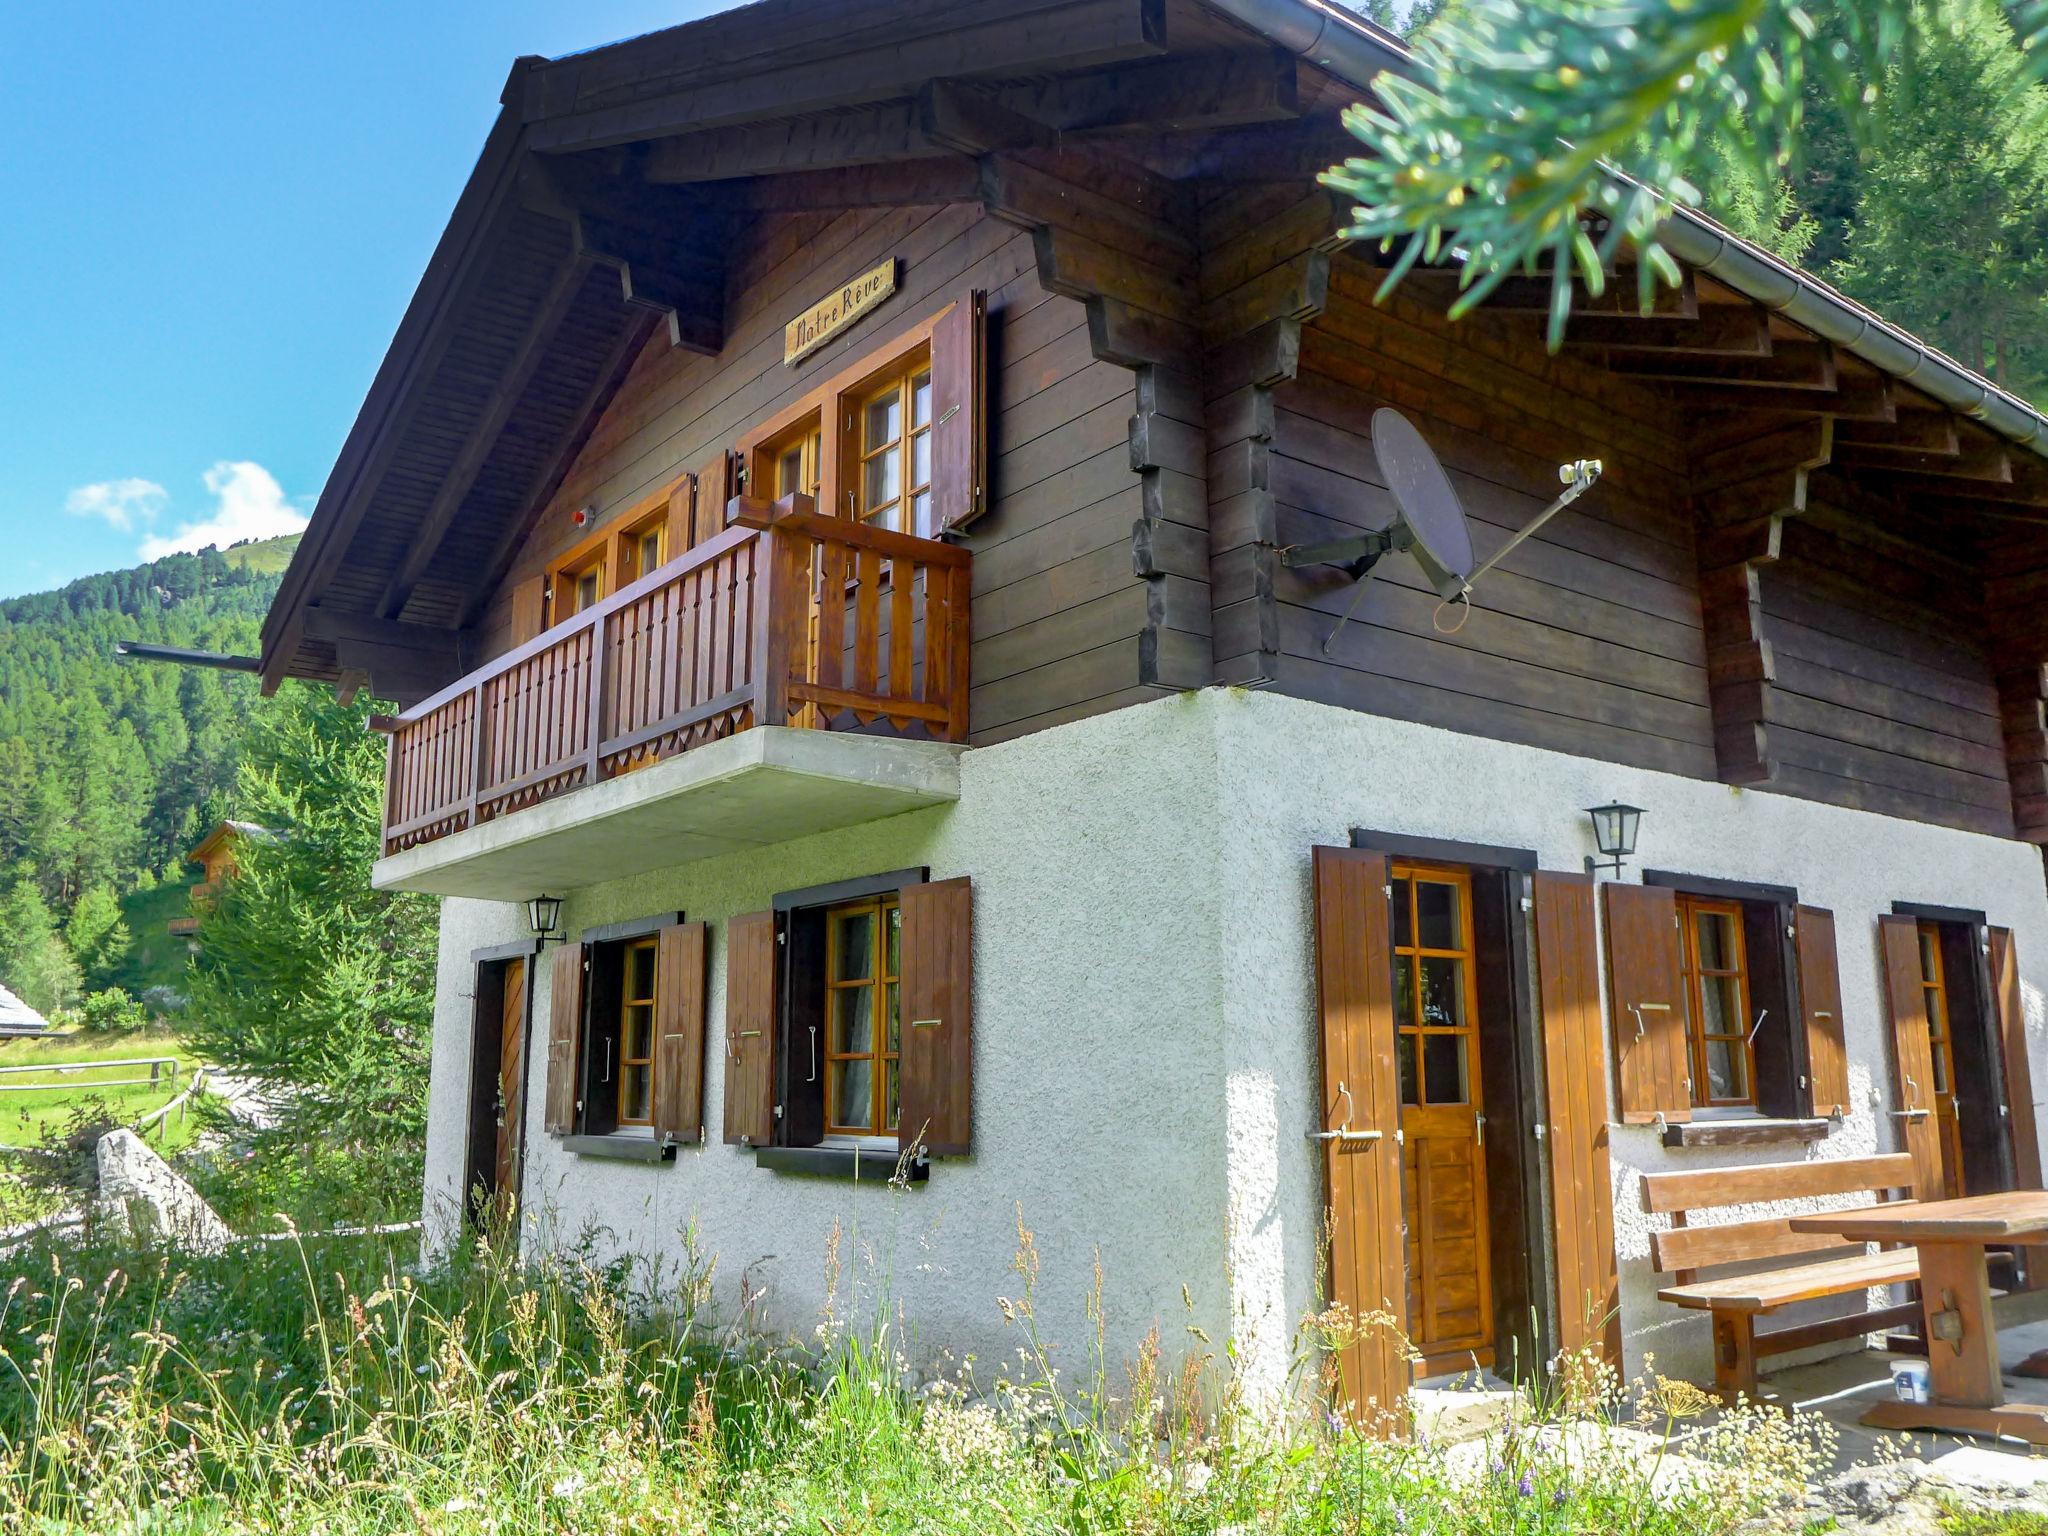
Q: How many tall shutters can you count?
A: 4